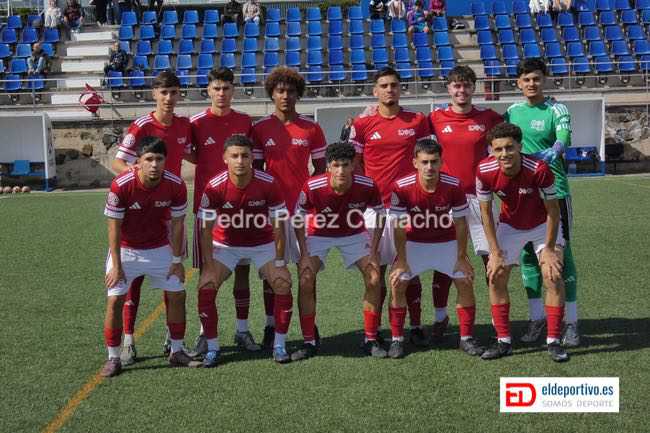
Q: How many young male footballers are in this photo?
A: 11